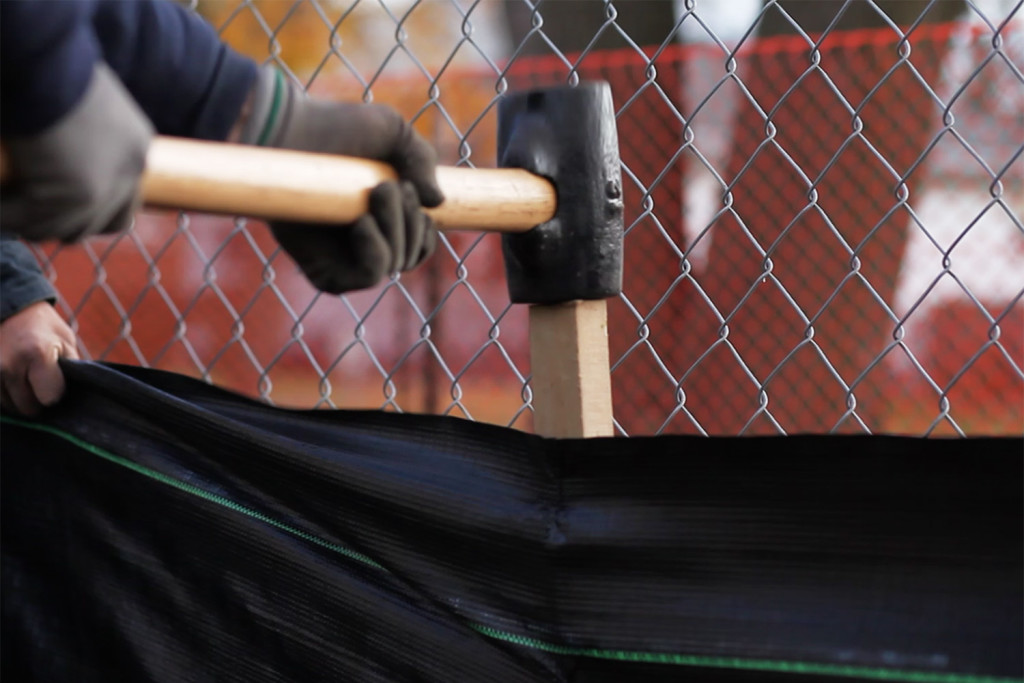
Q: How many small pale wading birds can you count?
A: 0